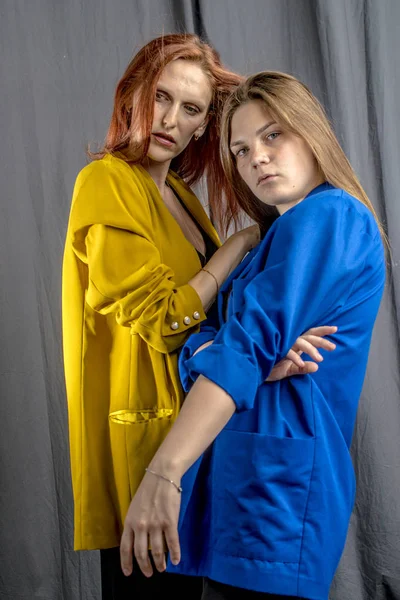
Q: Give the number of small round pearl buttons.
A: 3